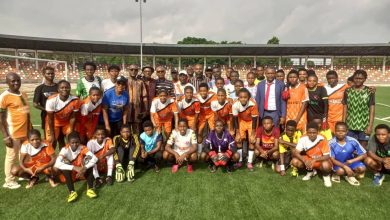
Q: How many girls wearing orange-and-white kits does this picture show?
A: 12